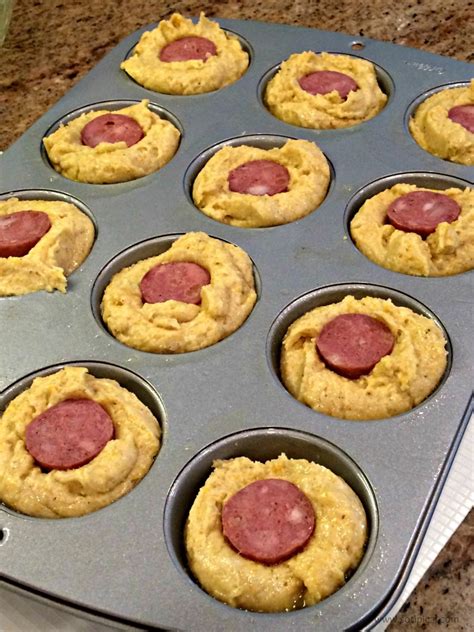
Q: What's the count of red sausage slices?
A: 11